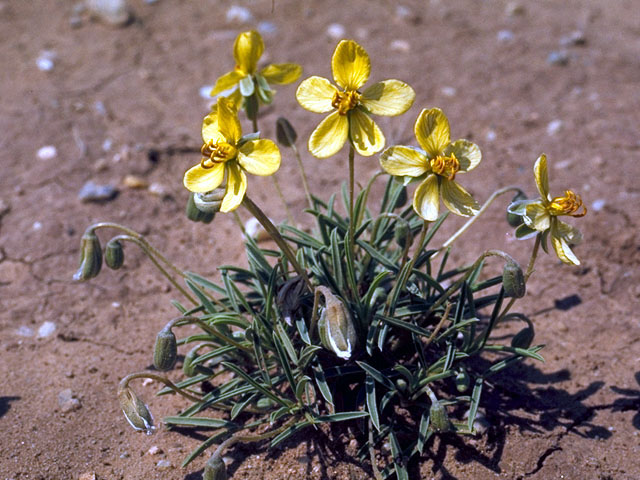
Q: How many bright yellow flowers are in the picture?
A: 5